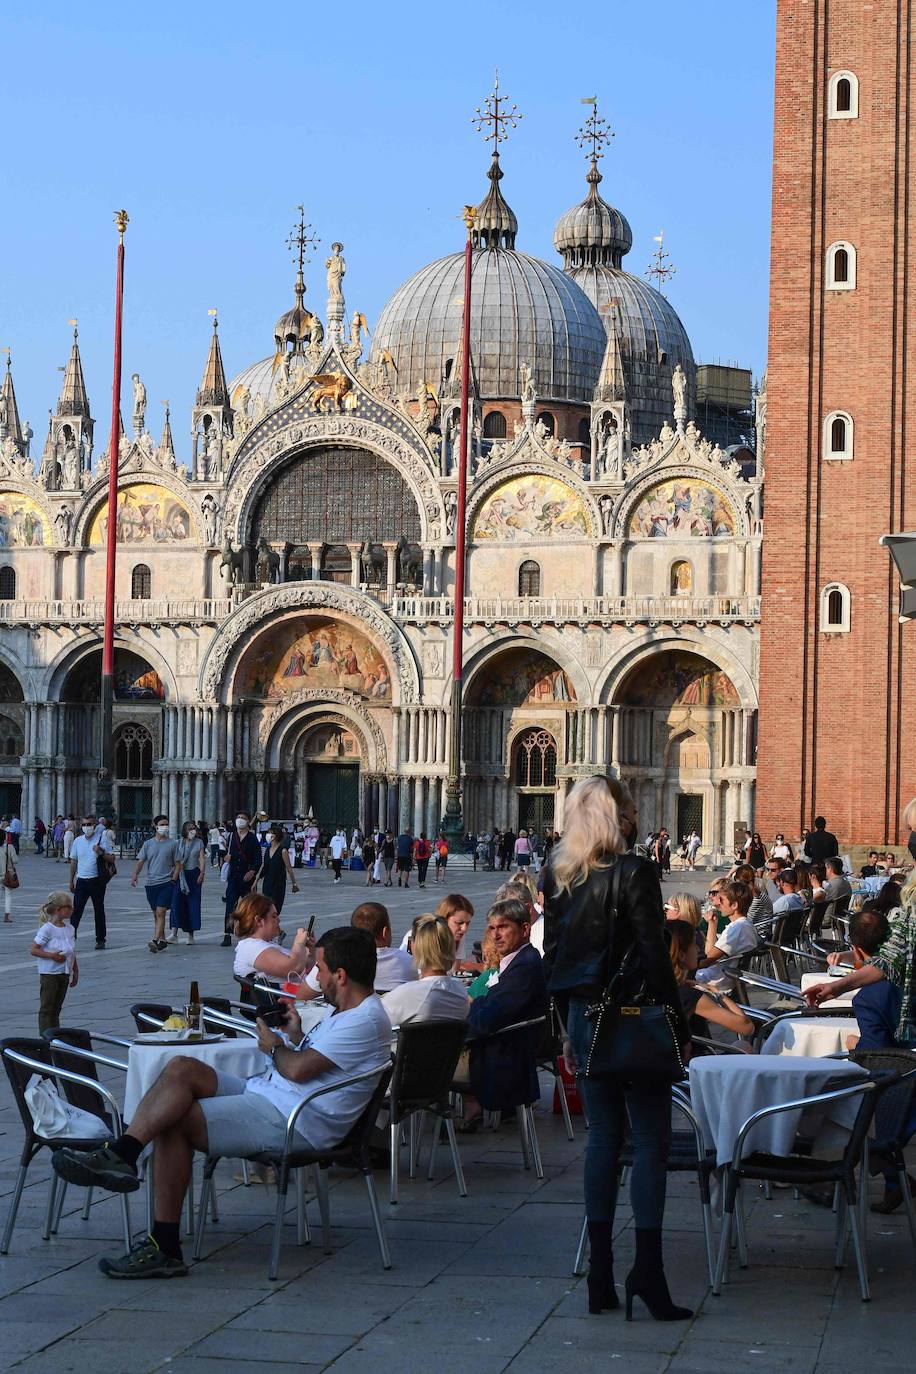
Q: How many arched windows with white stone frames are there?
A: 4